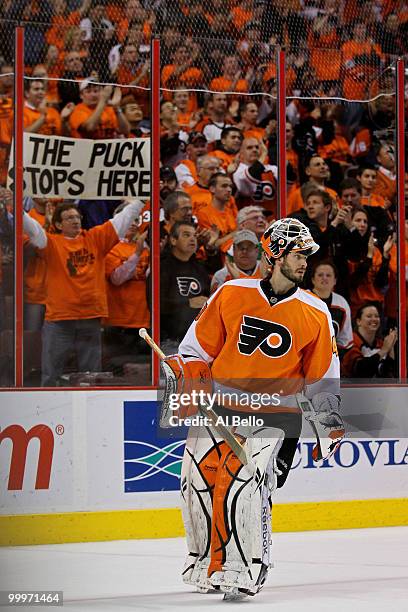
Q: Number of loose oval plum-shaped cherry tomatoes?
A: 0